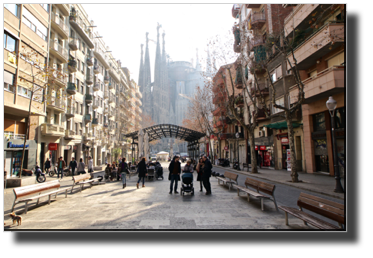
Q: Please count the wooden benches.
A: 5